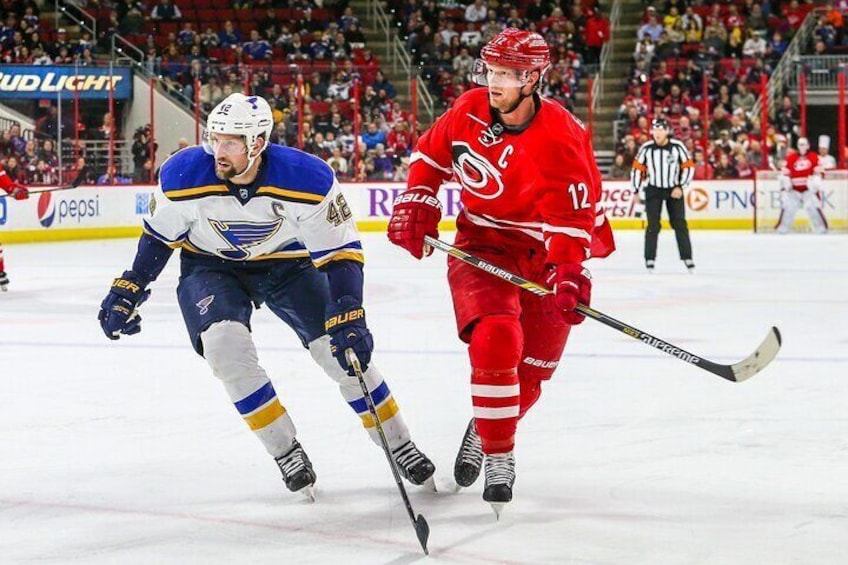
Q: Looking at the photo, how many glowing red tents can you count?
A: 0